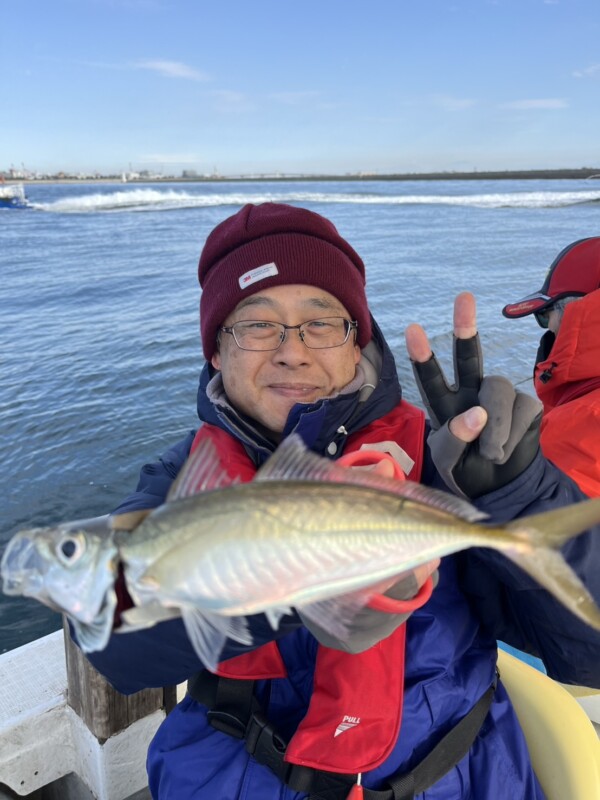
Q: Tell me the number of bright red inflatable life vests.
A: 1